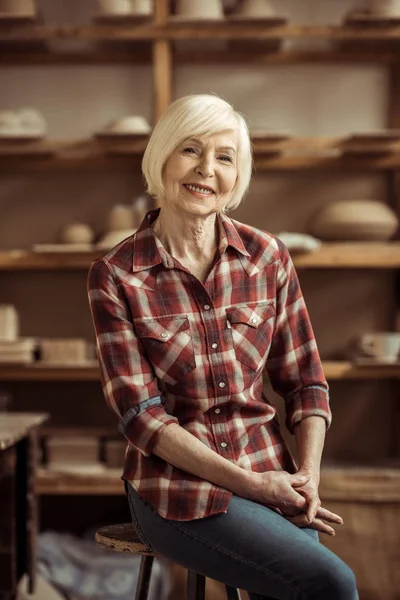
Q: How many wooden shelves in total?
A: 5